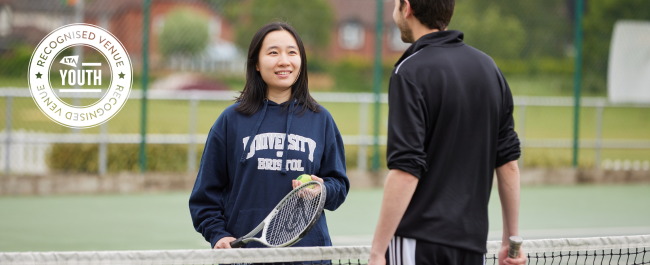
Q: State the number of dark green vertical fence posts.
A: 3